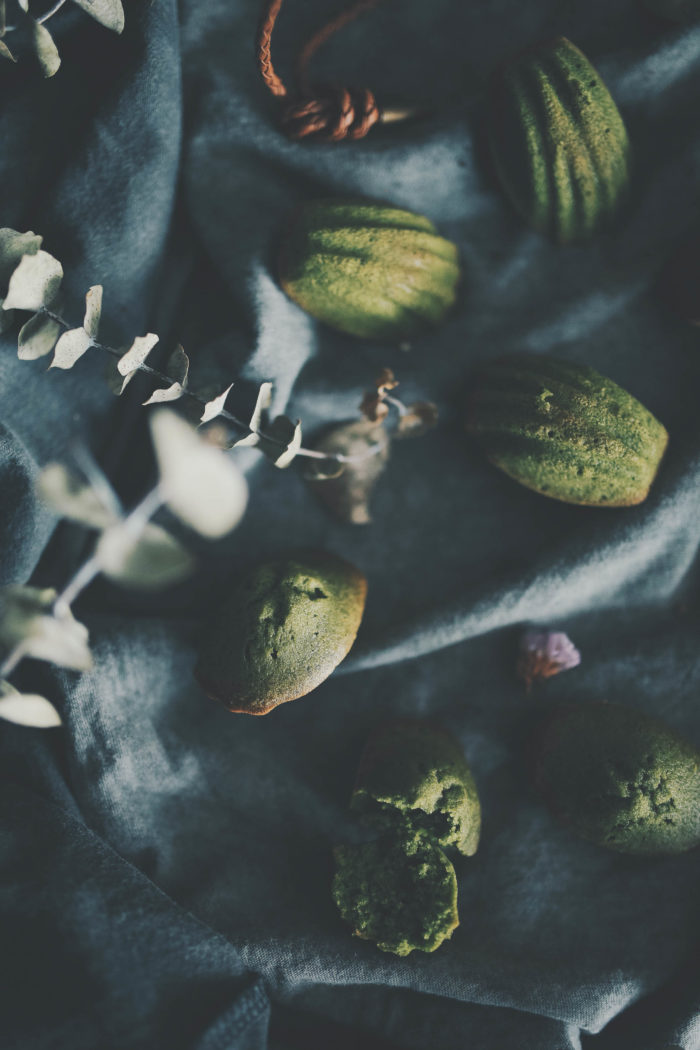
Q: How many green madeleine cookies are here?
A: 6